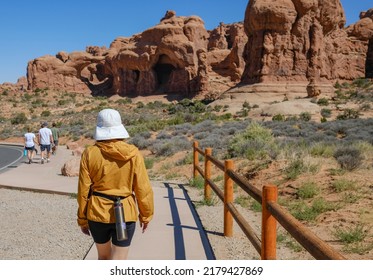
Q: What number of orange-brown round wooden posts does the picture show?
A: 4